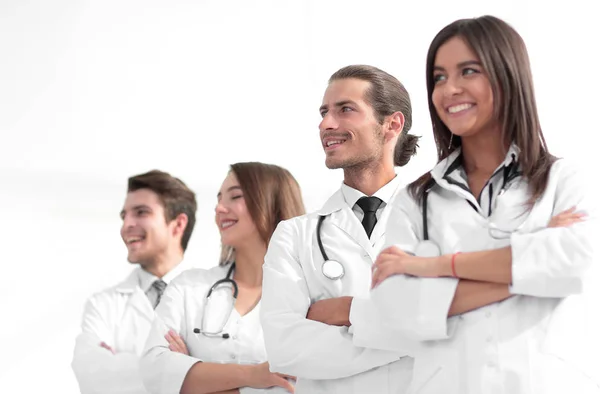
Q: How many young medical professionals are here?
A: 4